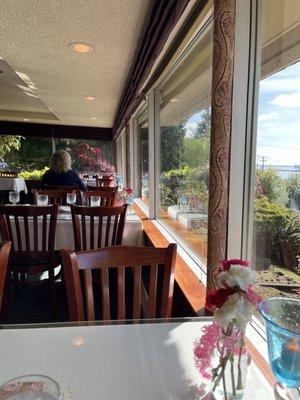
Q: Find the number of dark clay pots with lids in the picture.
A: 0